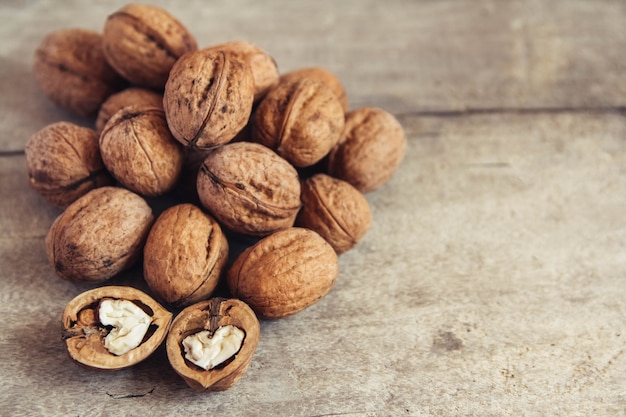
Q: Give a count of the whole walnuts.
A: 15